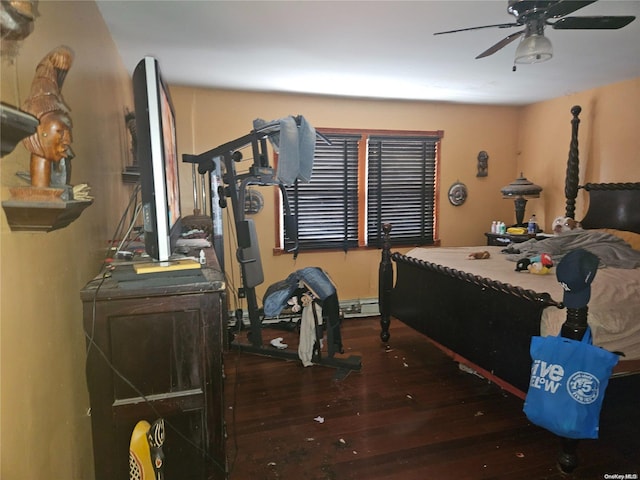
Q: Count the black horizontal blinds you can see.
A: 2